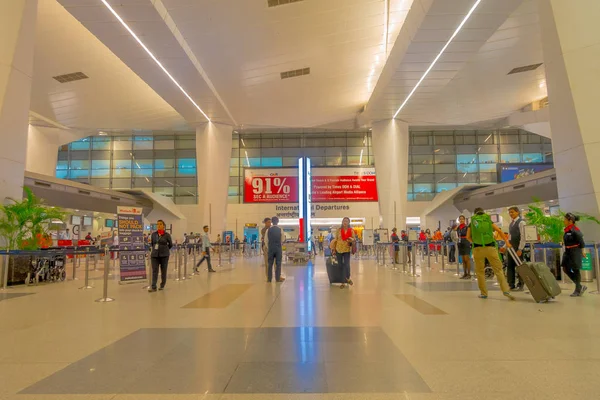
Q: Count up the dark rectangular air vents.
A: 4